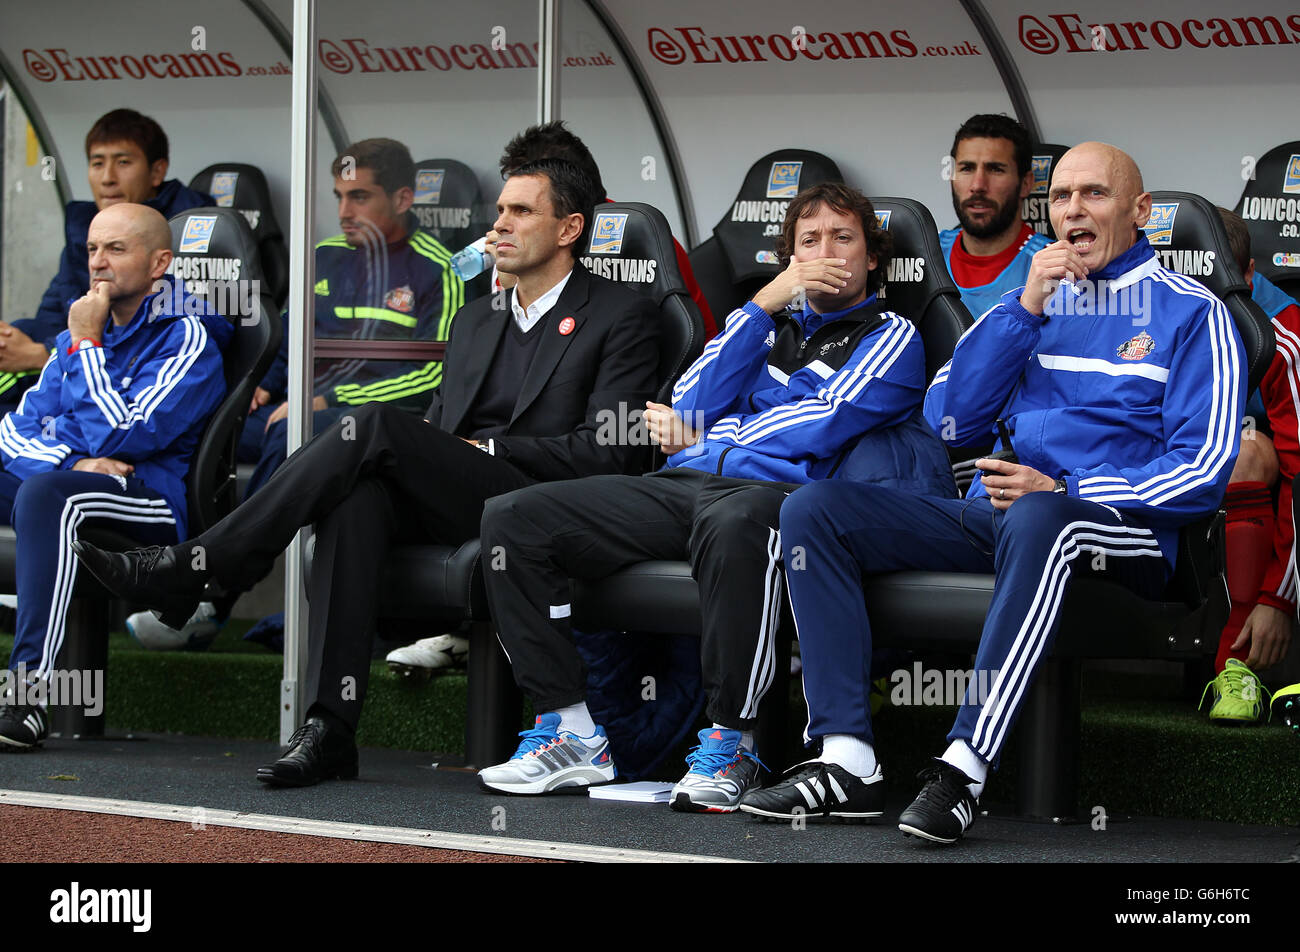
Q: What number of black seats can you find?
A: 9